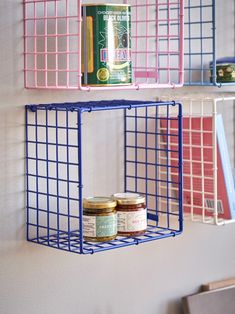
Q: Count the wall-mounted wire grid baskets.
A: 4